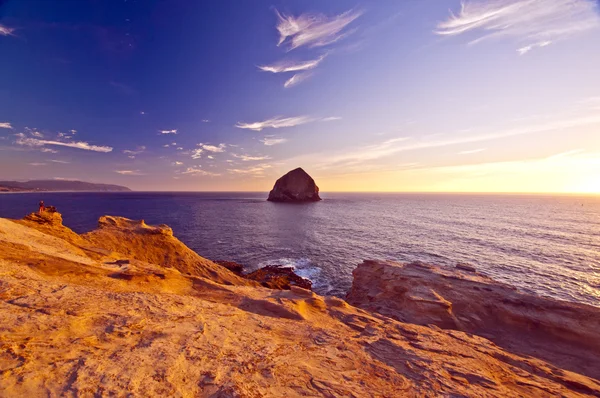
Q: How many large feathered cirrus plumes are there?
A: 2